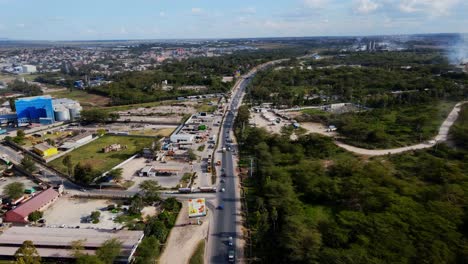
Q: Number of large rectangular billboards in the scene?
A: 1